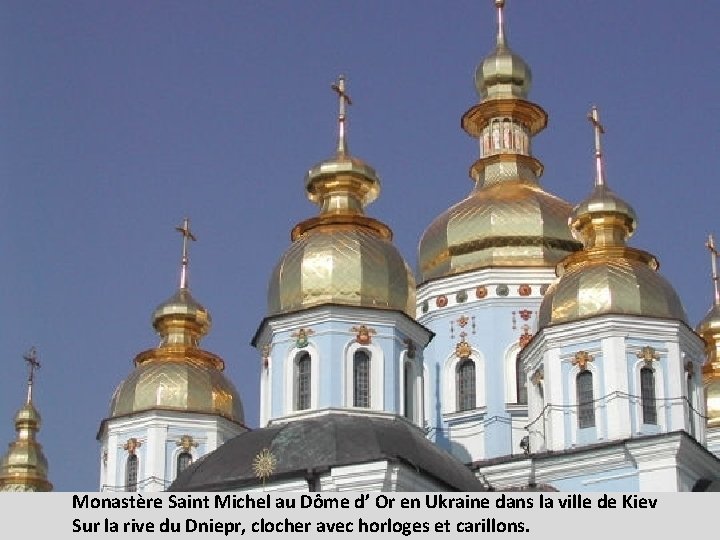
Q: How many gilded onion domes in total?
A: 6